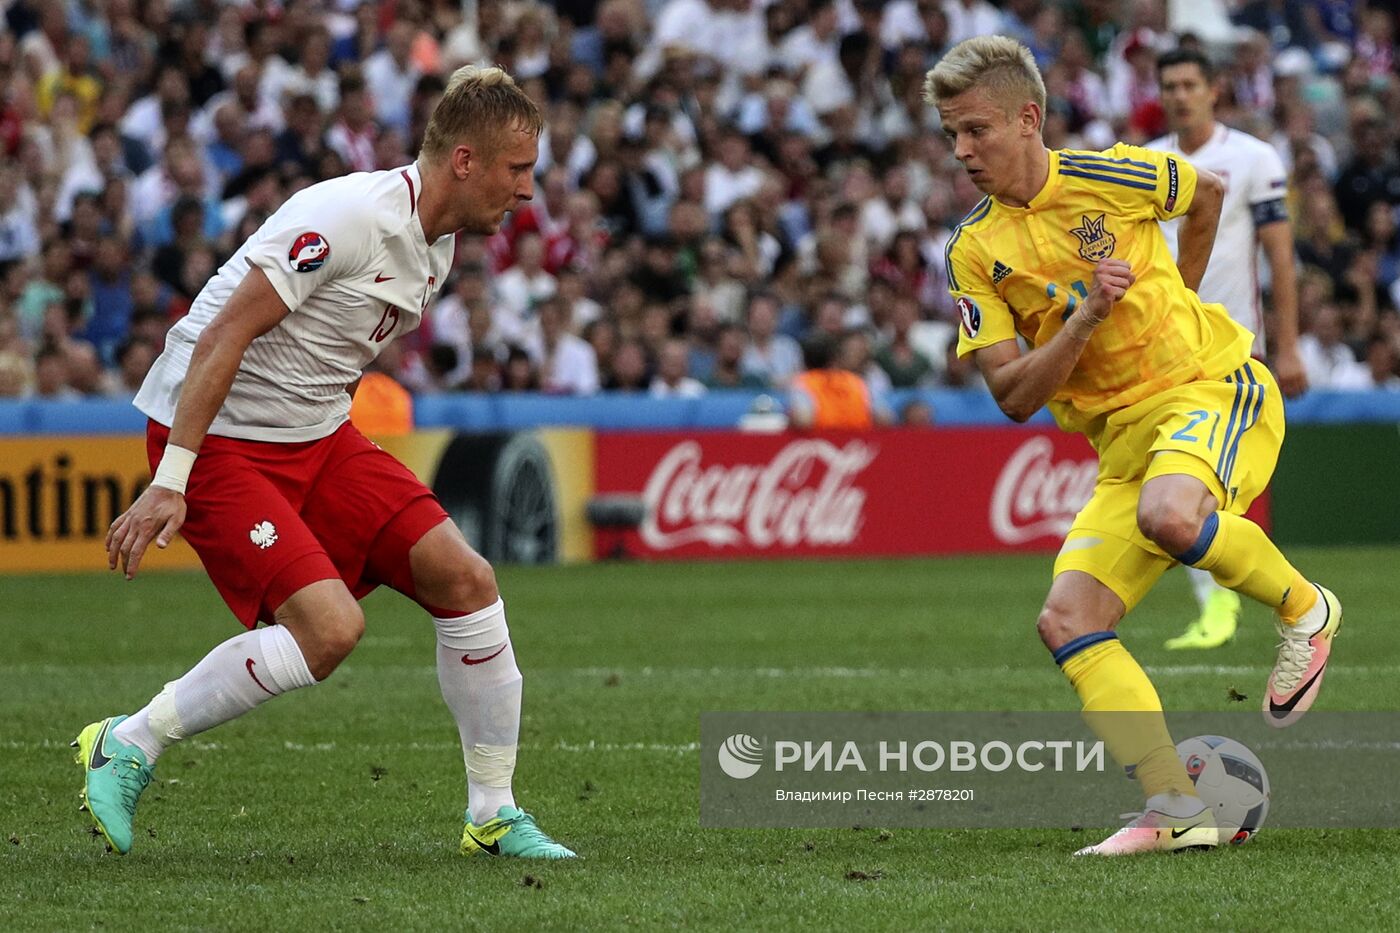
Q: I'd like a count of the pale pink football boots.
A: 2